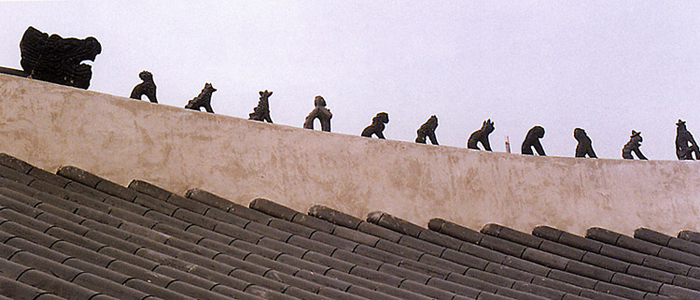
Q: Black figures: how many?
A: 12